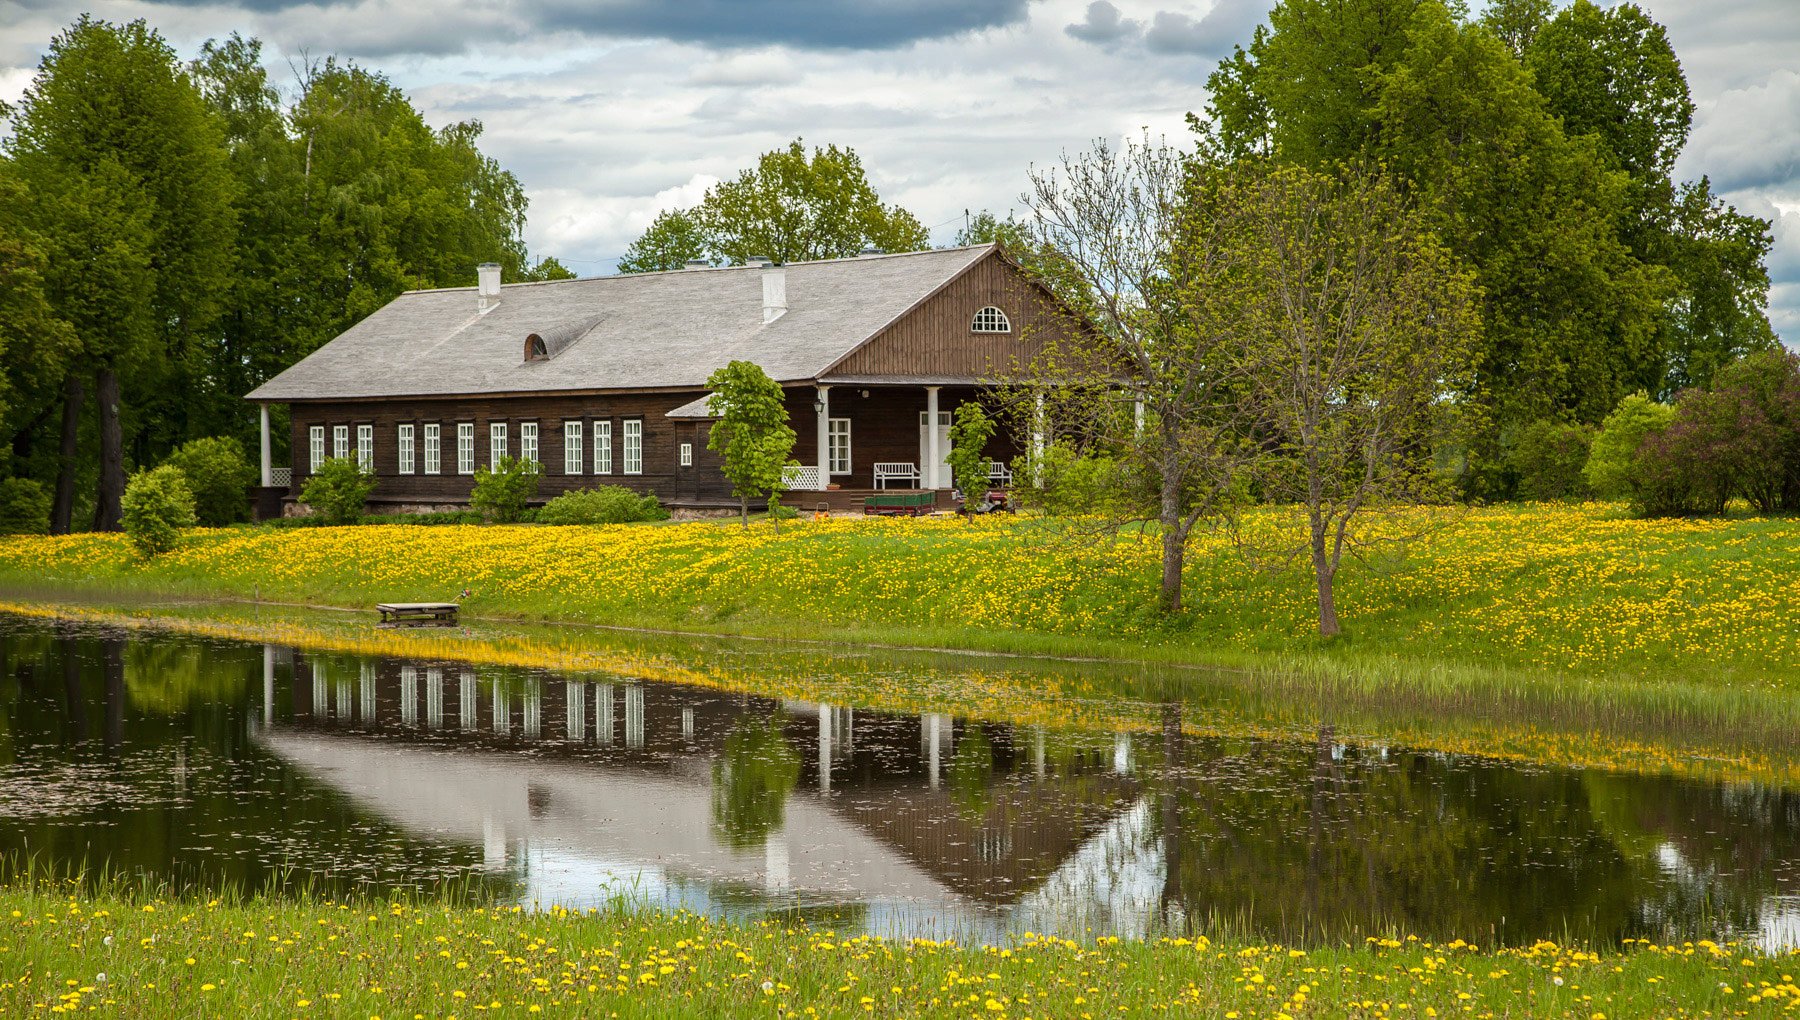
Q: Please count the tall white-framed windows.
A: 12